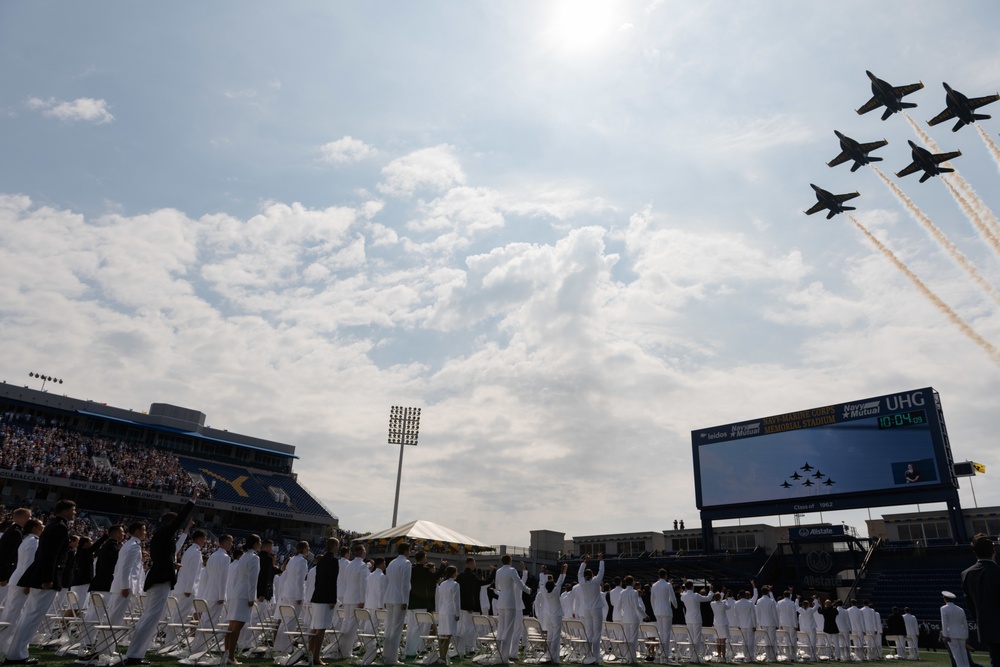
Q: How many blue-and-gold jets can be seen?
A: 5